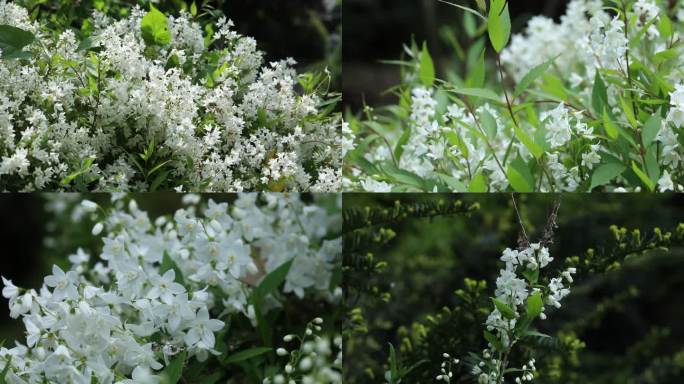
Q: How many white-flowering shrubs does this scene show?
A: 4